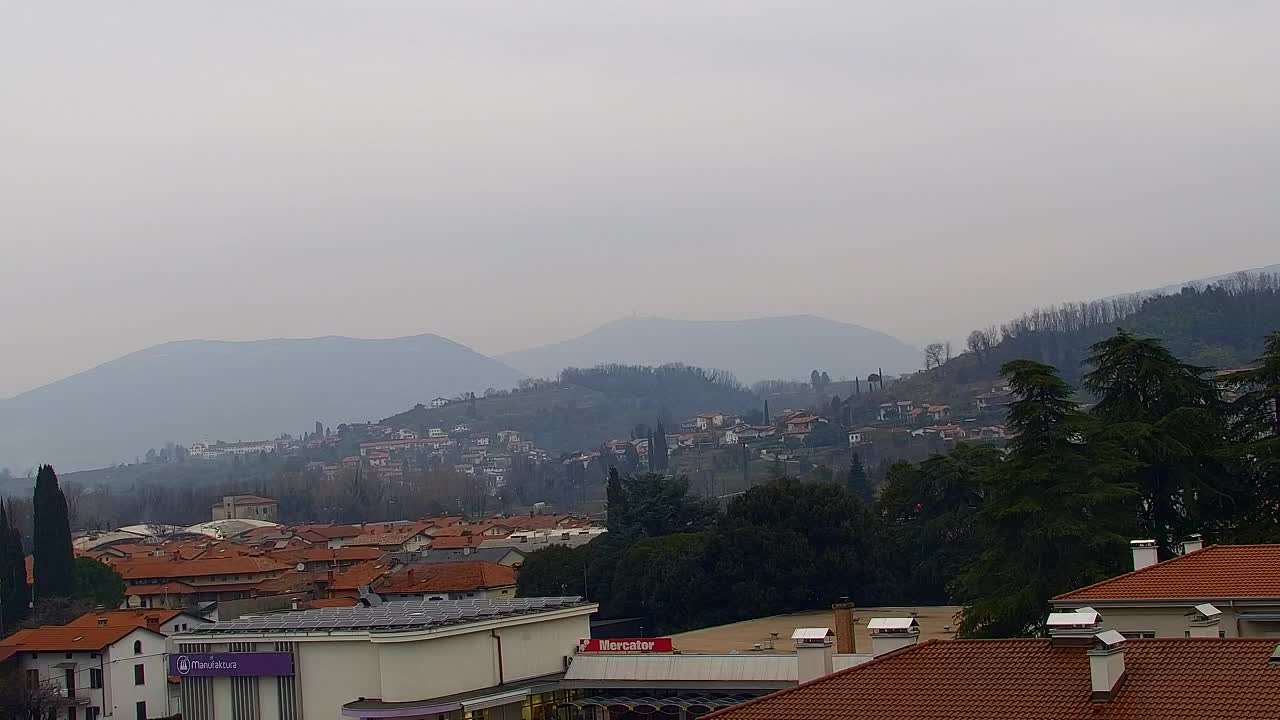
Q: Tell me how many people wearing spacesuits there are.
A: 0